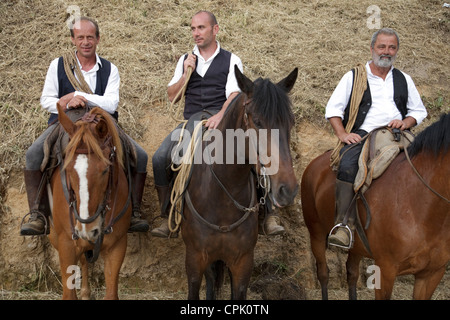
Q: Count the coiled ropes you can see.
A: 3